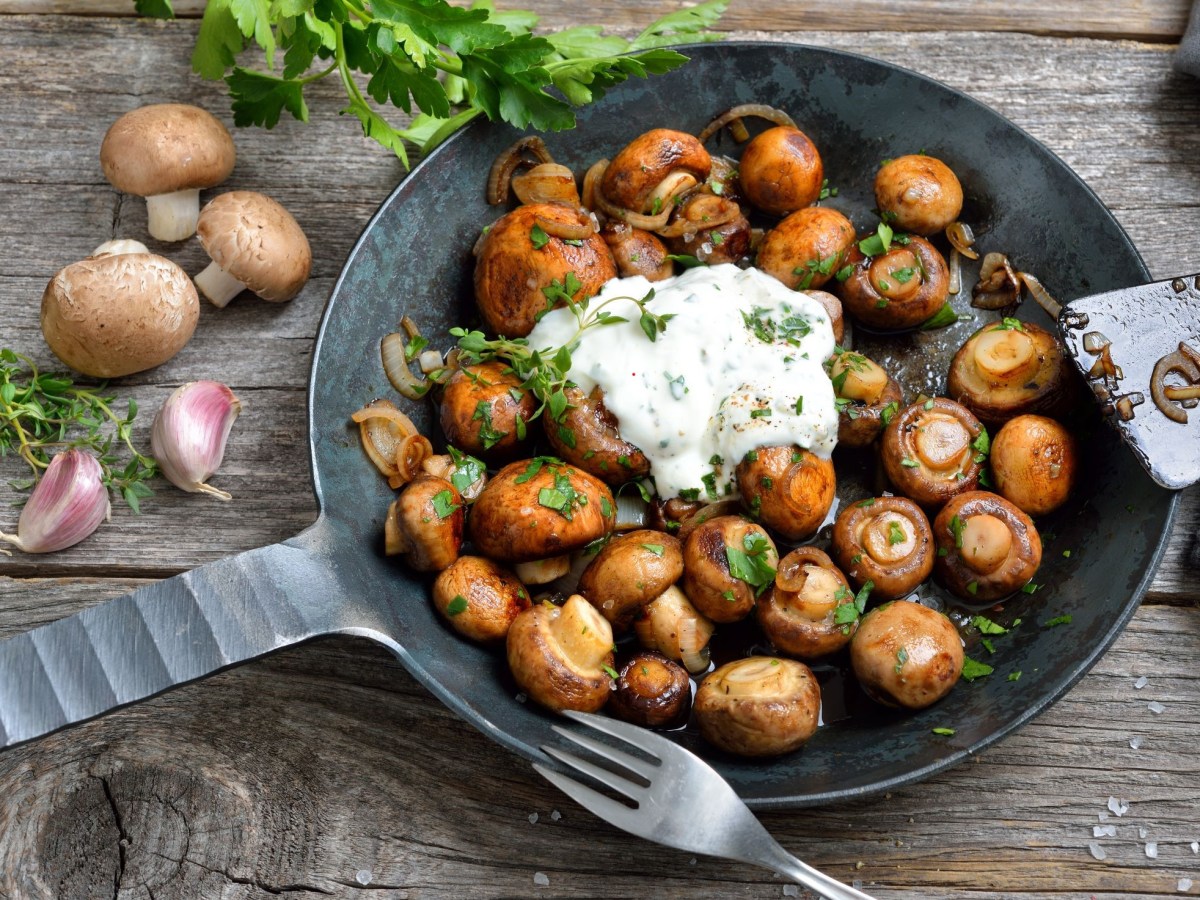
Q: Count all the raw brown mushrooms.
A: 3